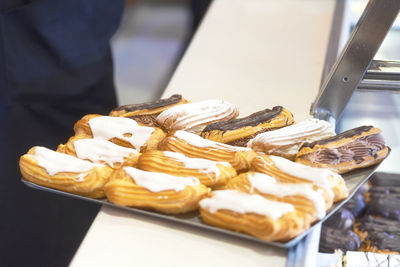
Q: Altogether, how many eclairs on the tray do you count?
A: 14